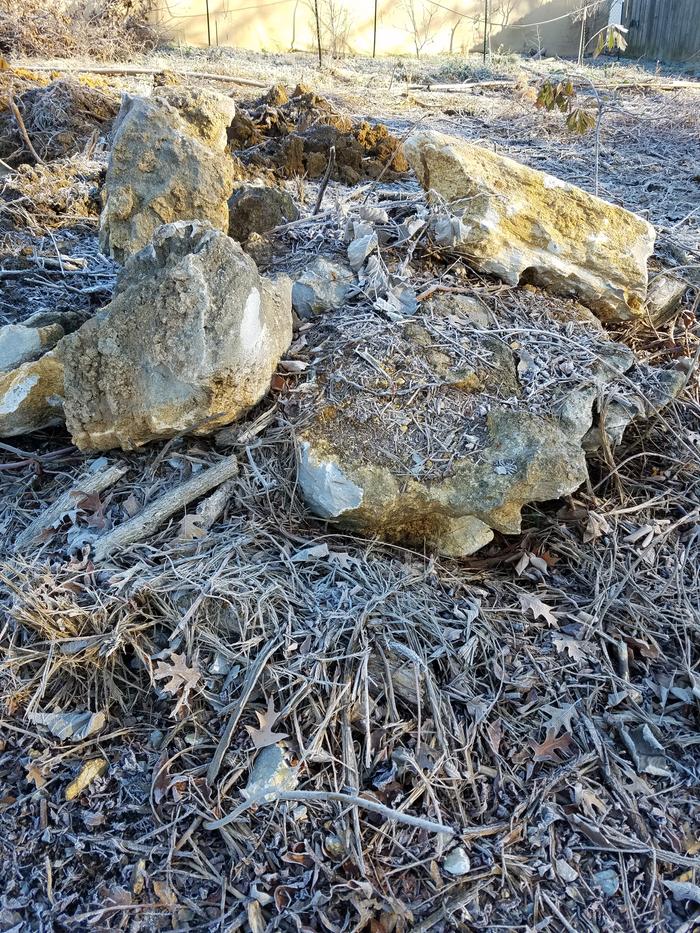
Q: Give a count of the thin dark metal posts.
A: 4